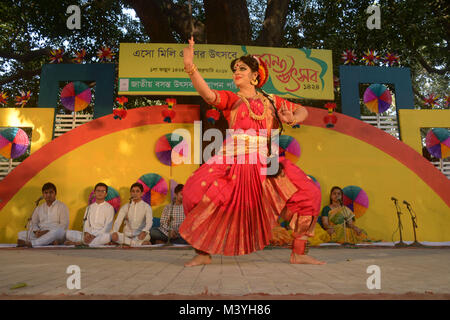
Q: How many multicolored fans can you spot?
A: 10